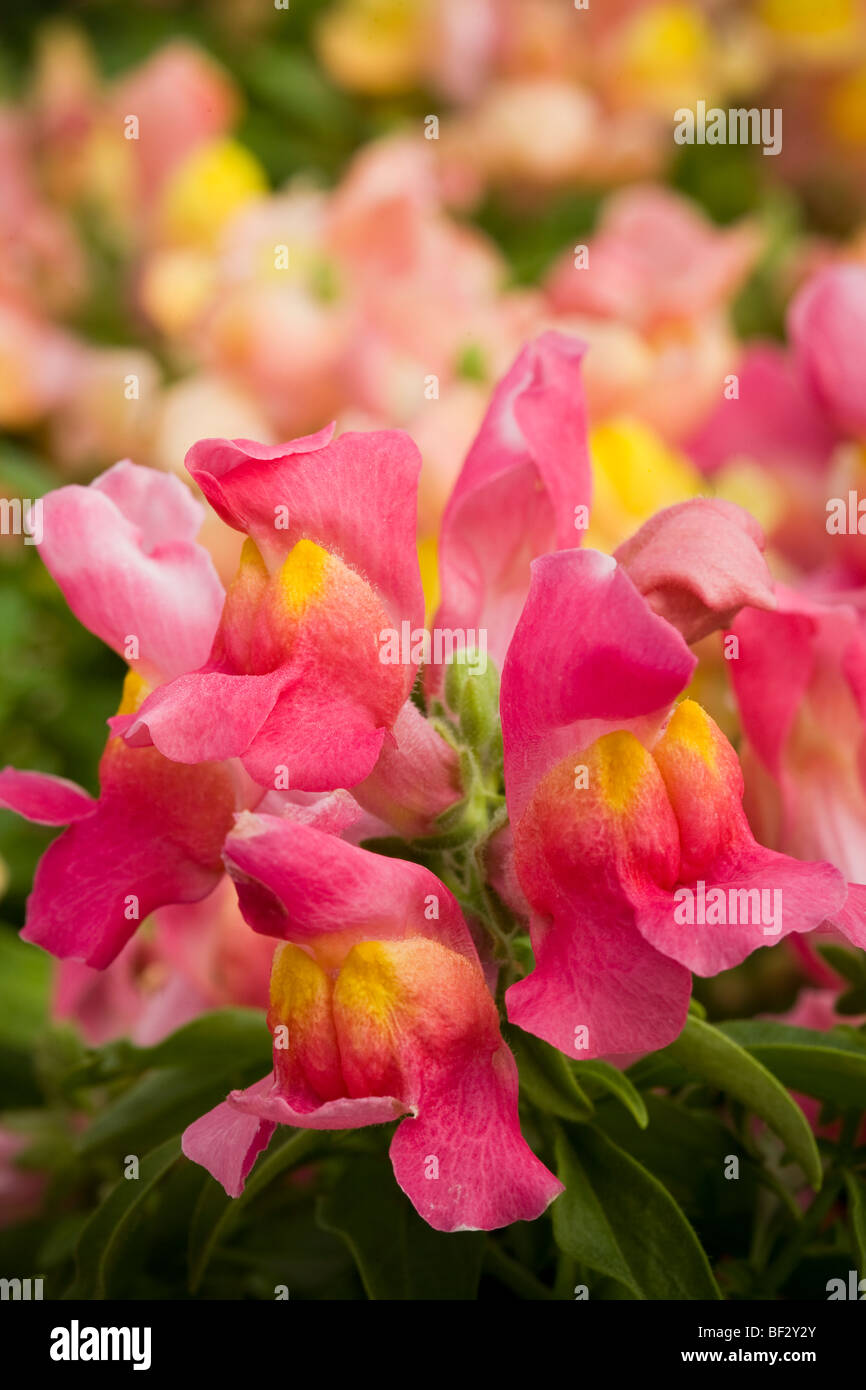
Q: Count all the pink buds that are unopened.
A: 1